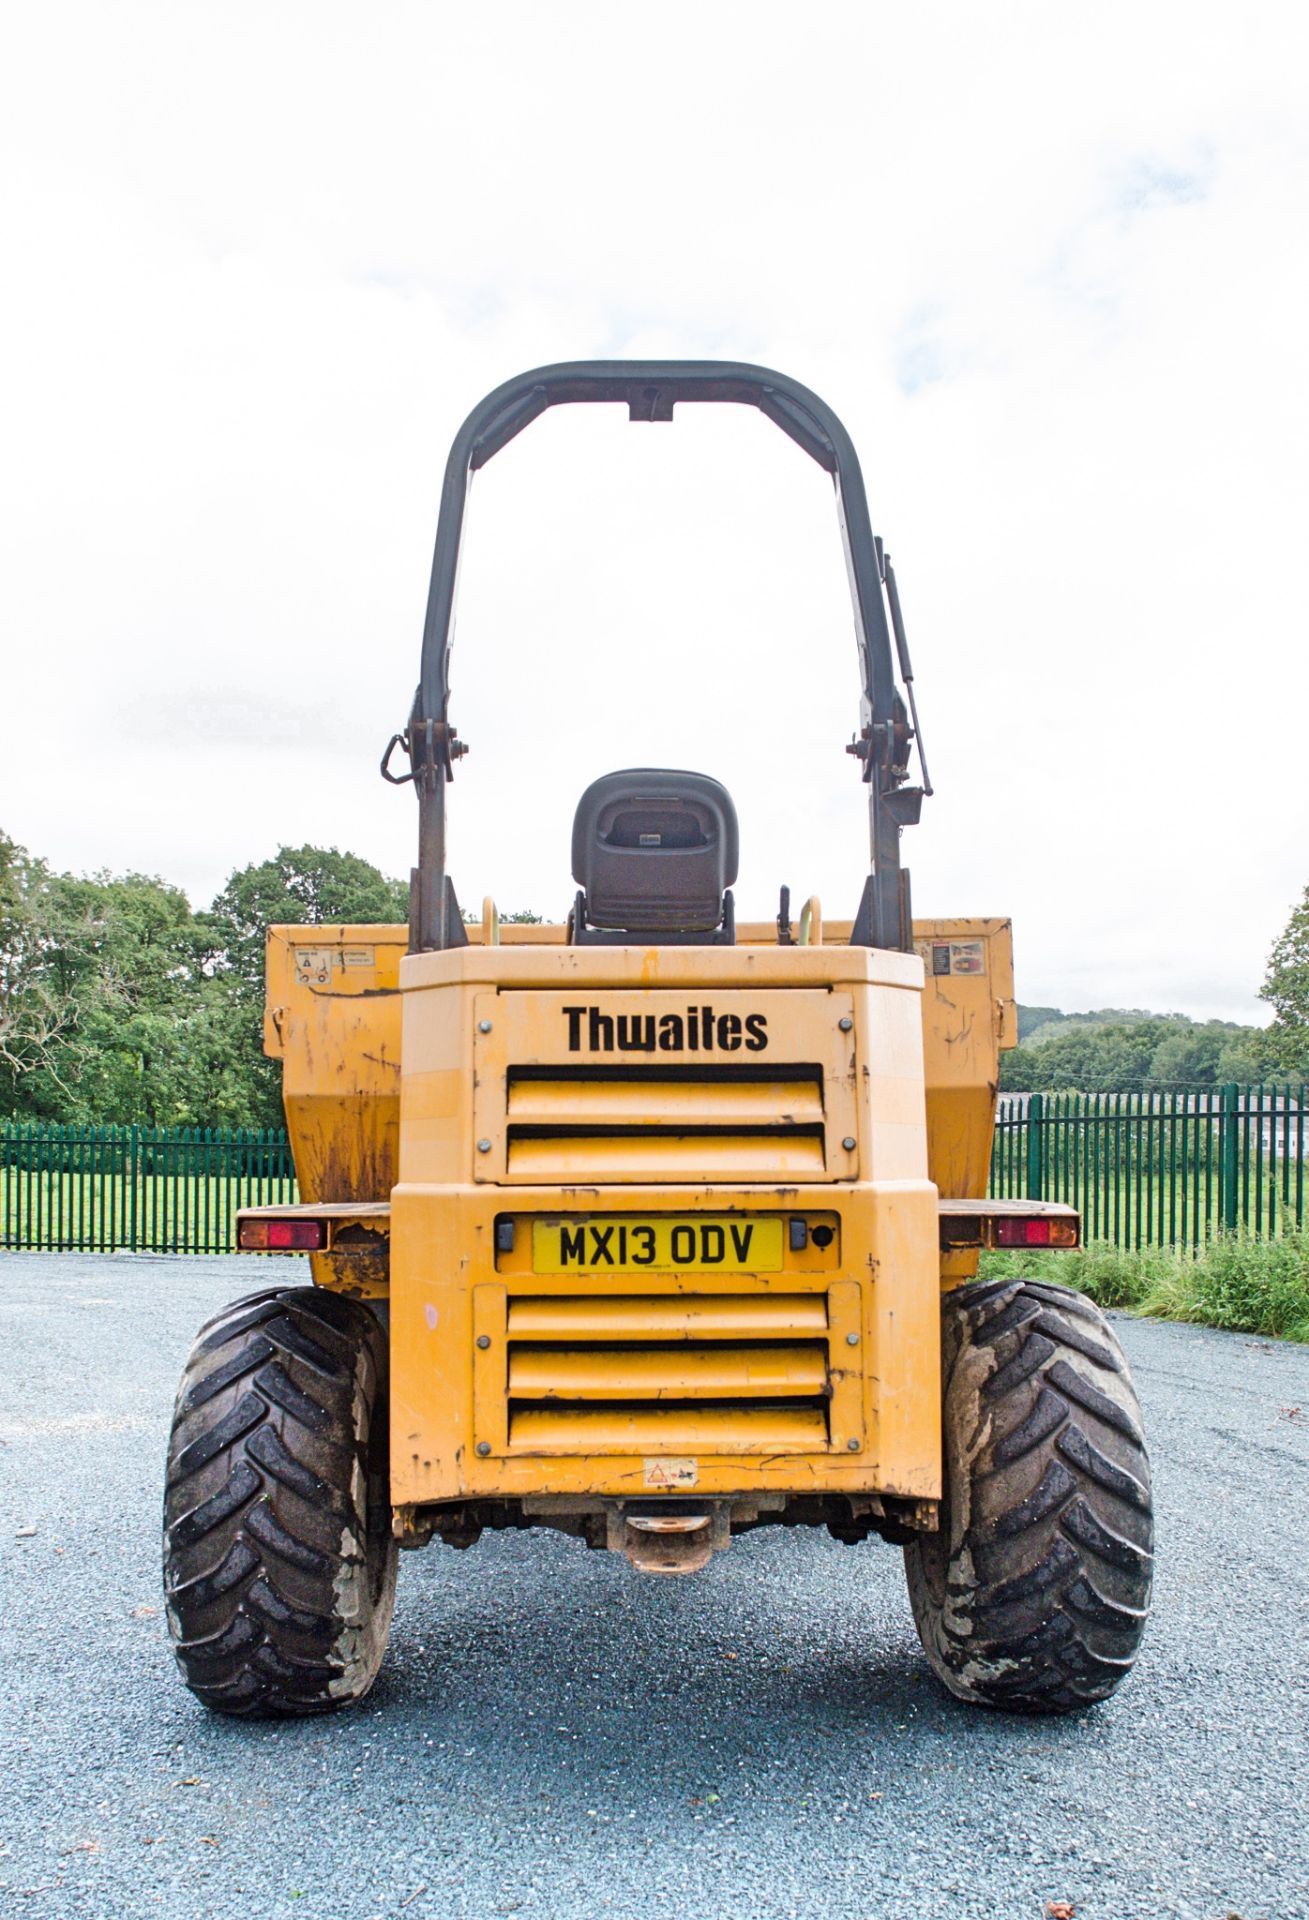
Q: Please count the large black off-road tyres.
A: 2